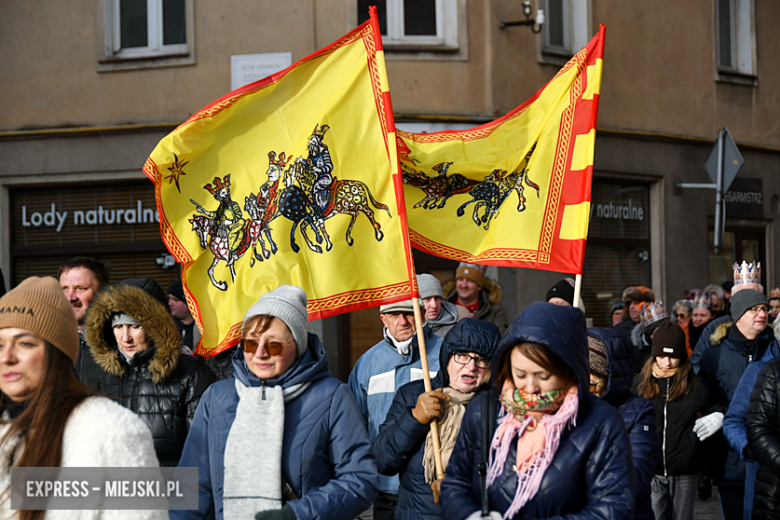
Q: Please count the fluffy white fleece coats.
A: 1